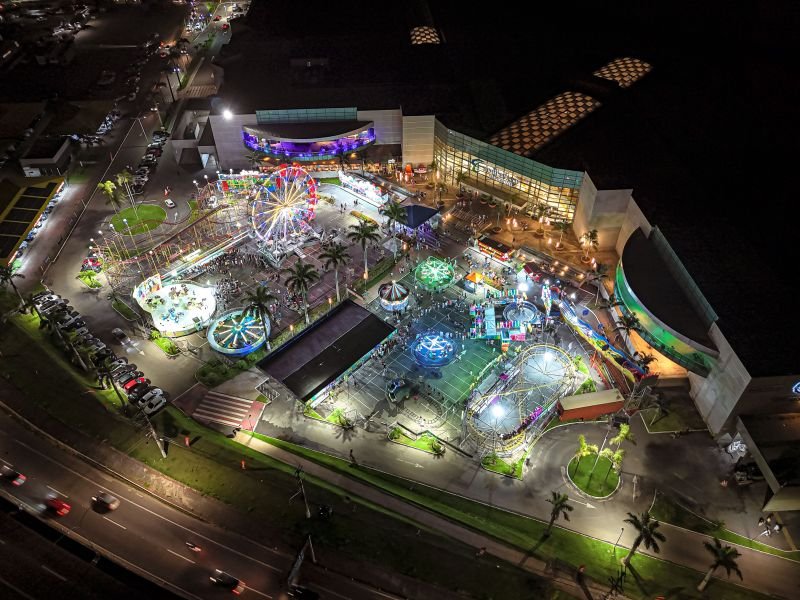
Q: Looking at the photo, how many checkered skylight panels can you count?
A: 3